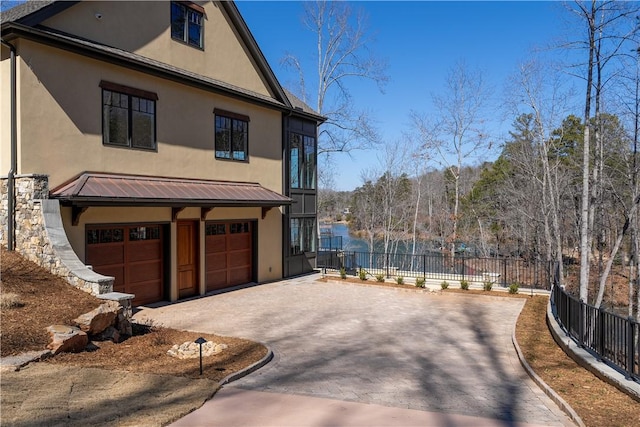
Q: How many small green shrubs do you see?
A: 9